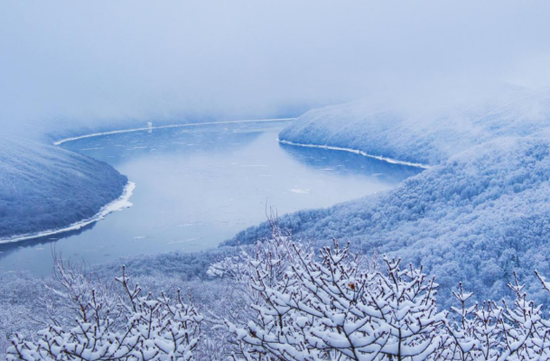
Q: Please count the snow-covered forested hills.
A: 3